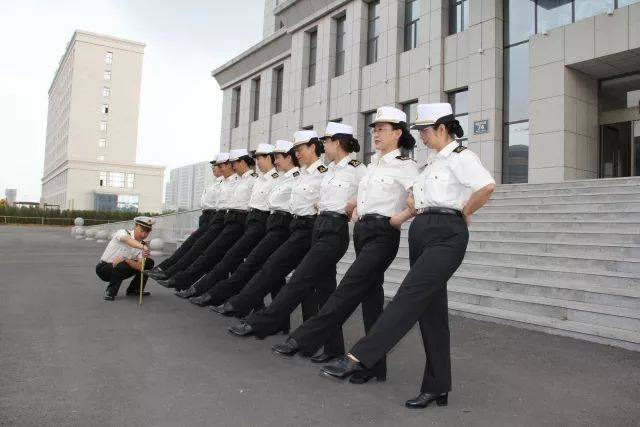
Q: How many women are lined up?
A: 9